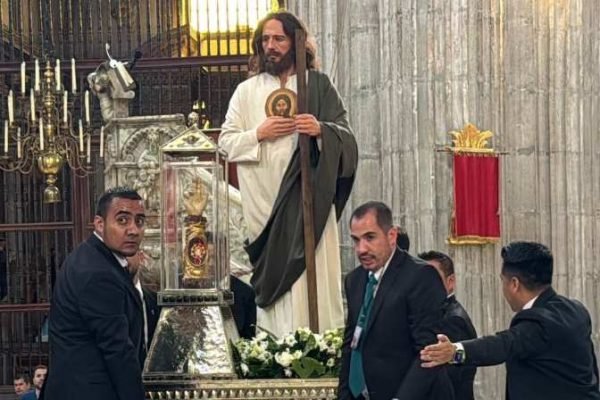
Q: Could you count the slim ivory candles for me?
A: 14